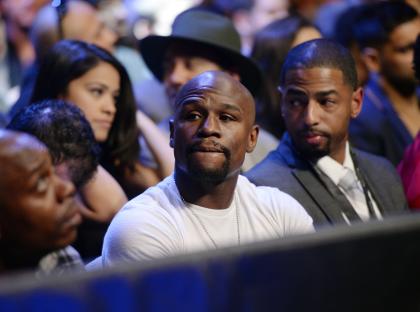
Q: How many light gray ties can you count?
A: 1